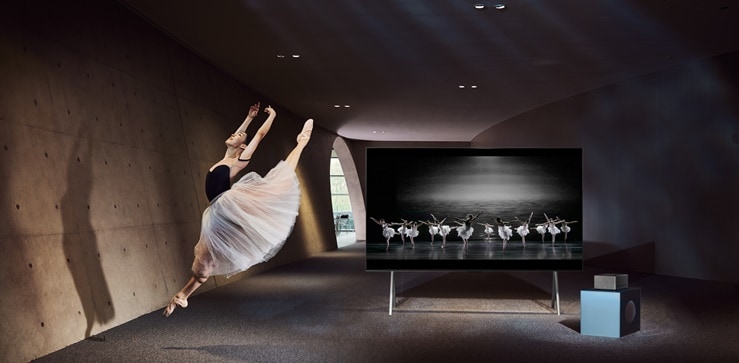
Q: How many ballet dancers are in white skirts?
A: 13